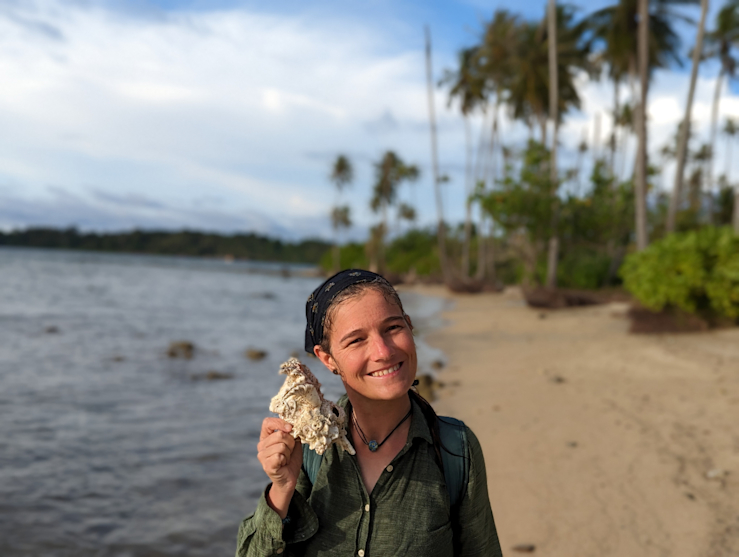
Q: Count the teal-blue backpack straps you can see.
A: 2